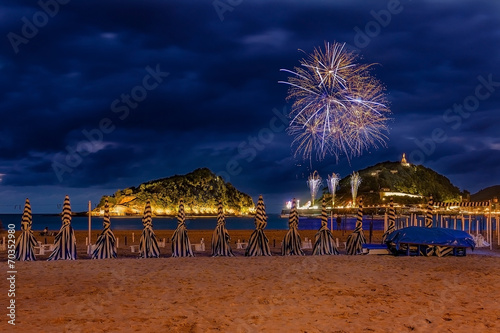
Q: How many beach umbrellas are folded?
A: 12